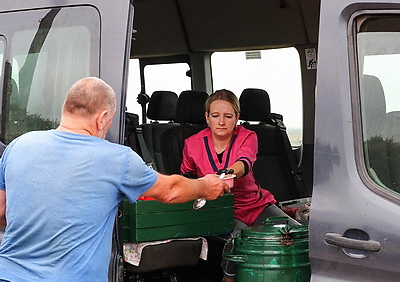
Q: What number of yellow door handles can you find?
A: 0